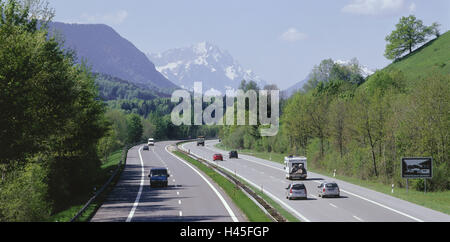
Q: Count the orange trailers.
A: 0